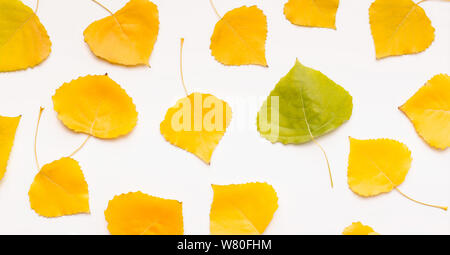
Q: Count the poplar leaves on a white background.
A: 15